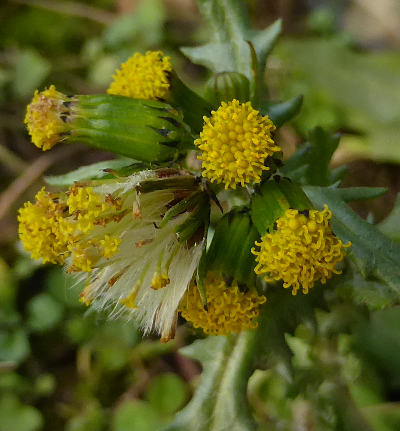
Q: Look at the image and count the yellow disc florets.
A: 6